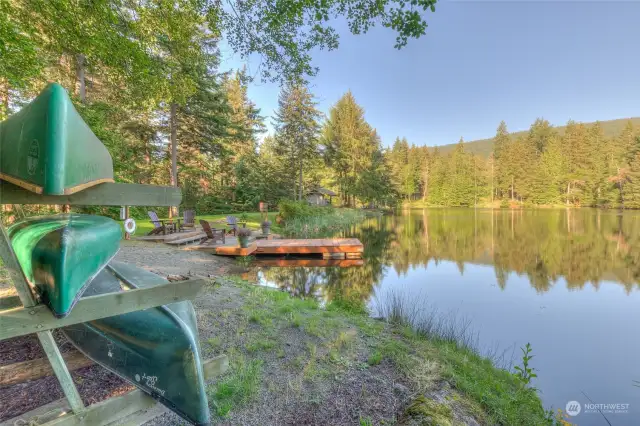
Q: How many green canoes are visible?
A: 3